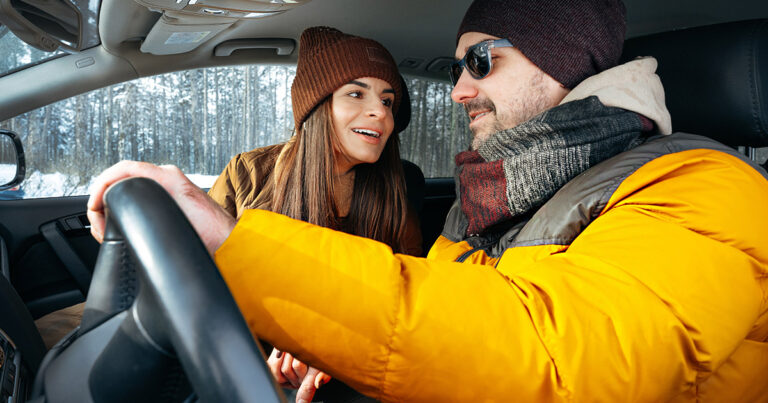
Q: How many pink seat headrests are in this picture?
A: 0